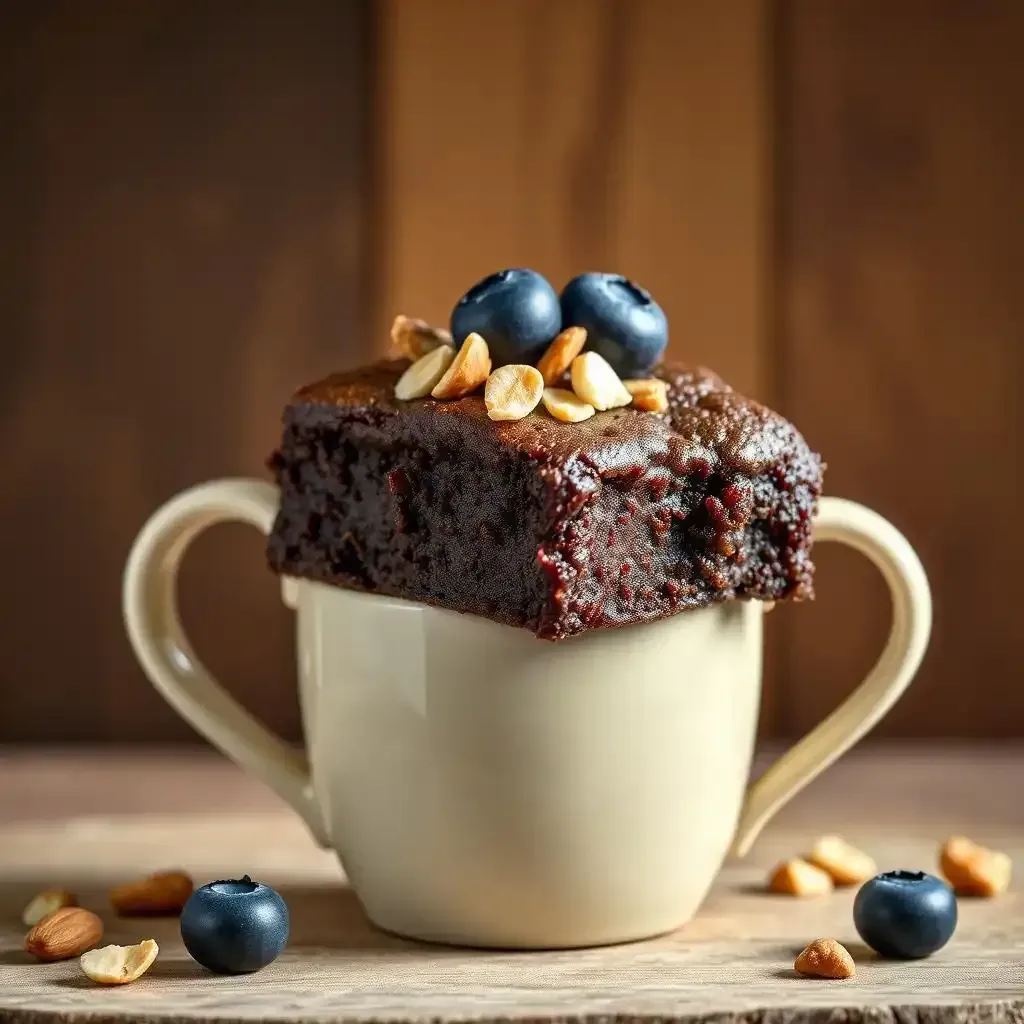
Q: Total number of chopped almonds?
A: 14